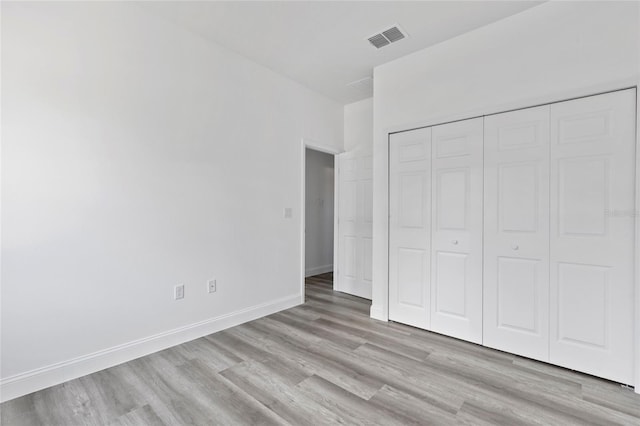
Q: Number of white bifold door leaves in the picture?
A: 4